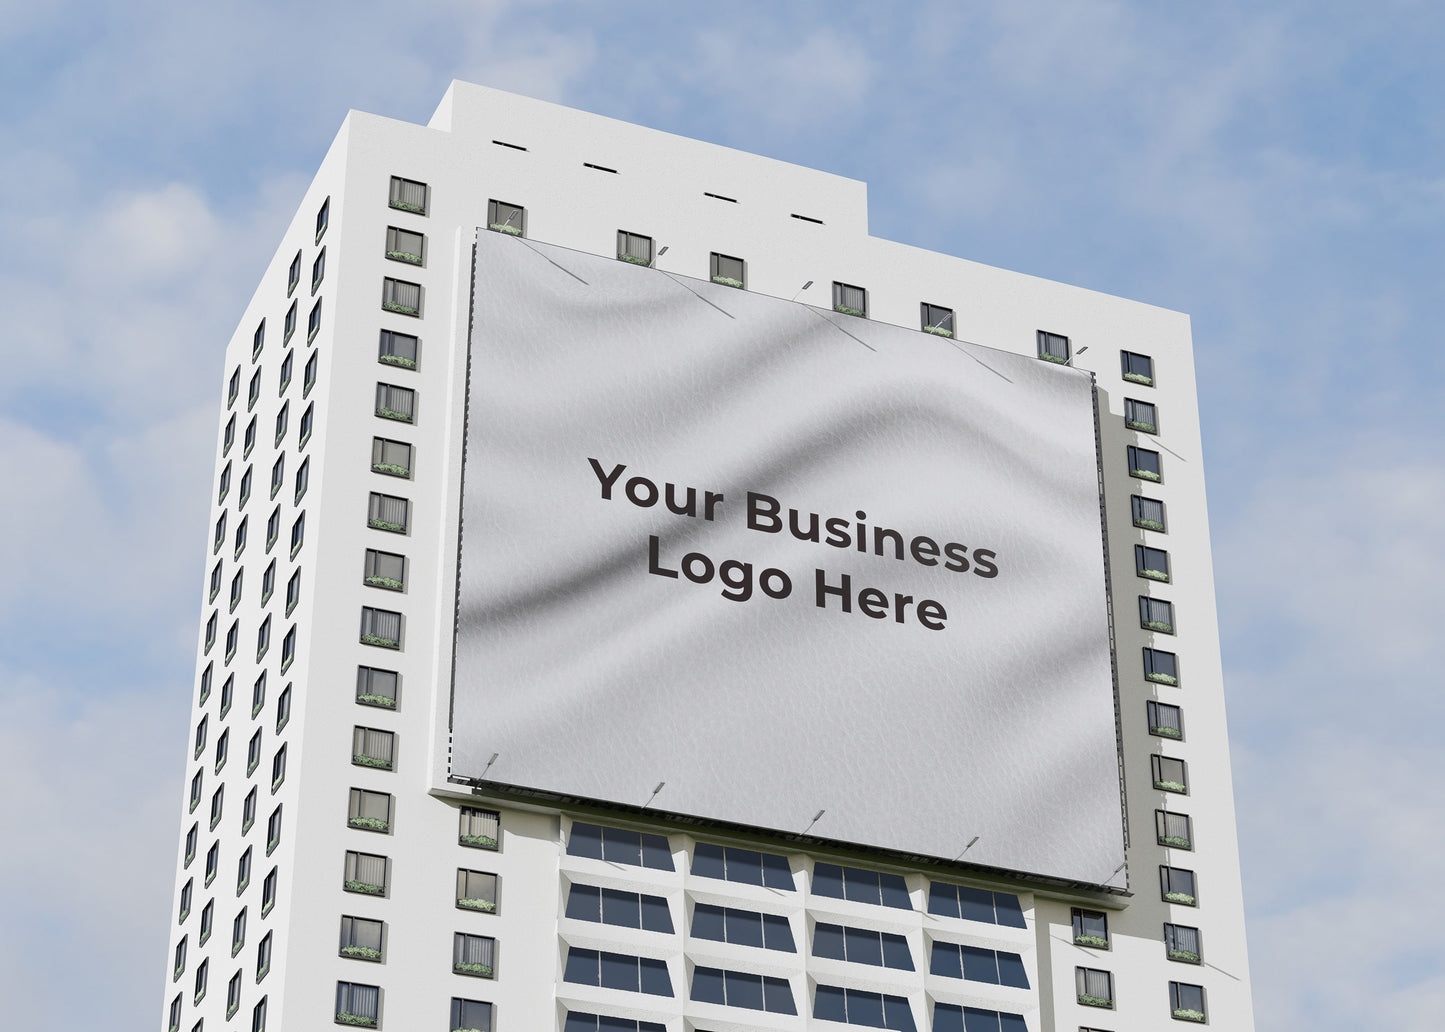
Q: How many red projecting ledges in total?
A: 0